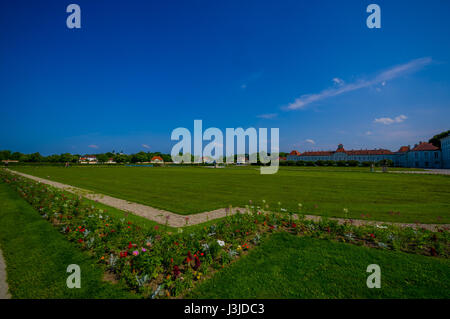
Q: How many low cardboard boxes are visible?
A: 0